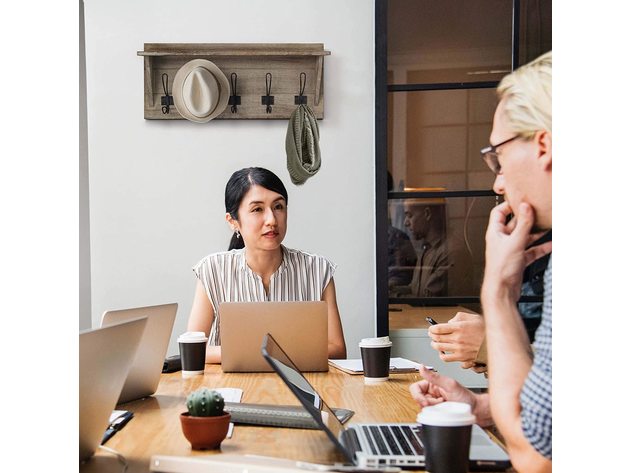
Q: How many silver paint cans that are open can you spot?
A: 0